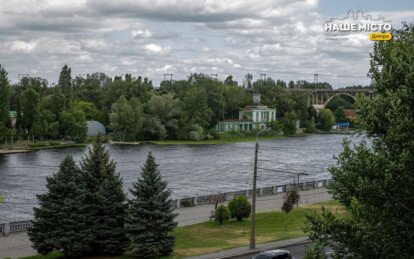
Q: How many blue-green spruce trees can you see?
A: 3